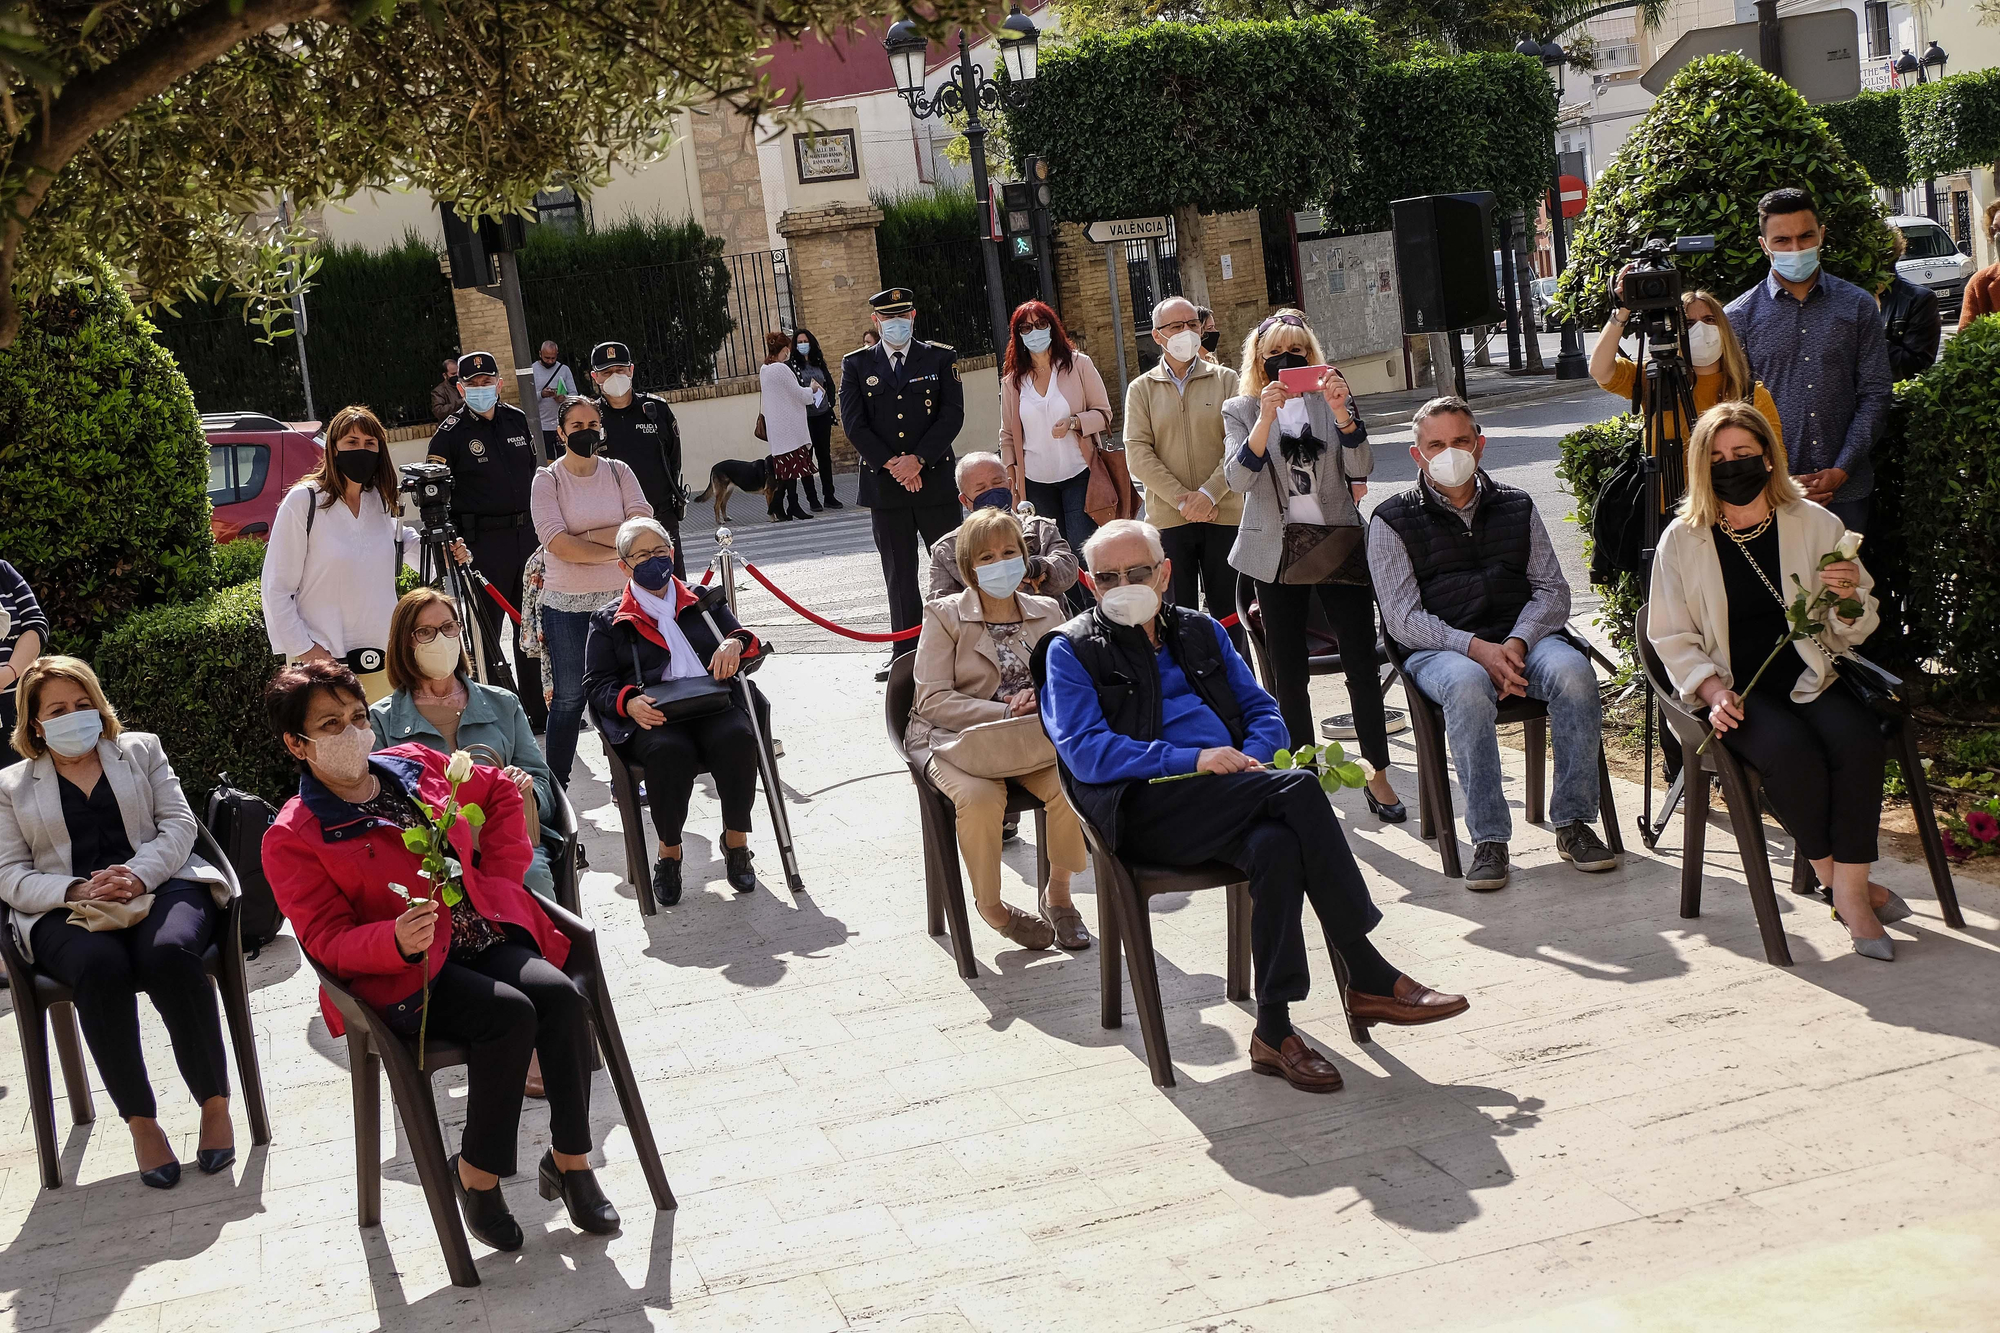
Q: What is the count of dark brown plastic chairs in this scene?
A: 9